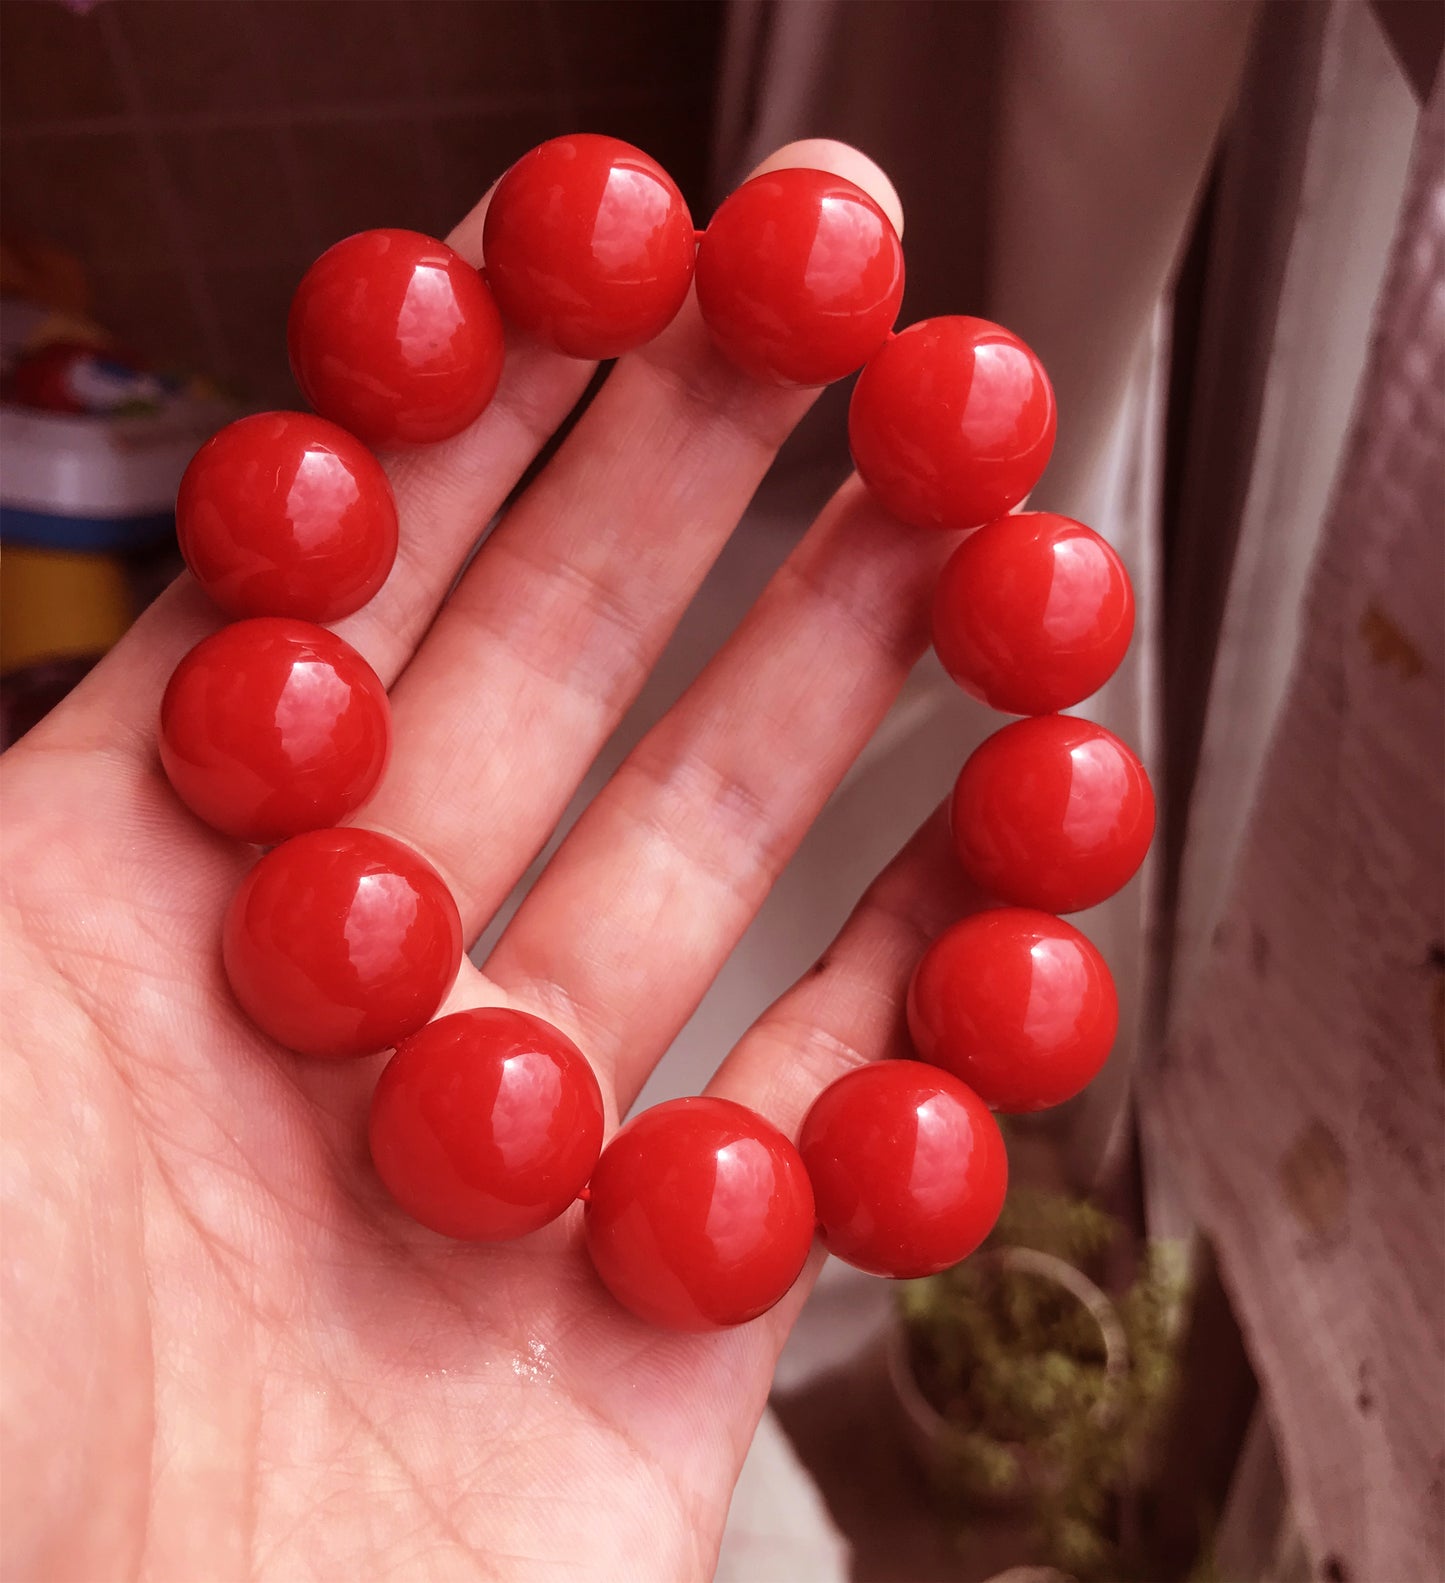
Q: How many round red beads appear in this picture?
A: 13